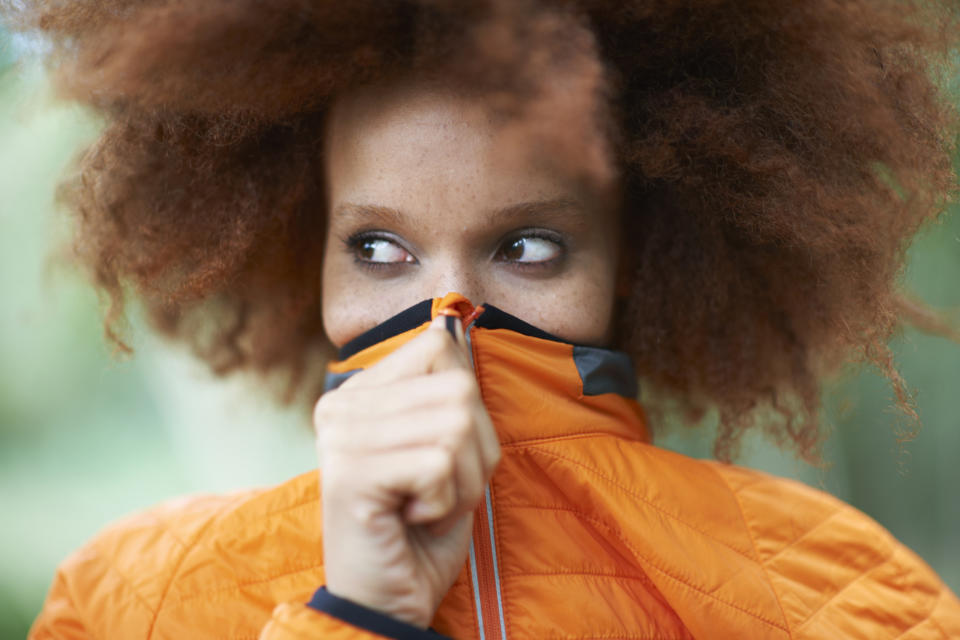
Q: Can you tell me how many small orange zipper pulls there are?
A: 1